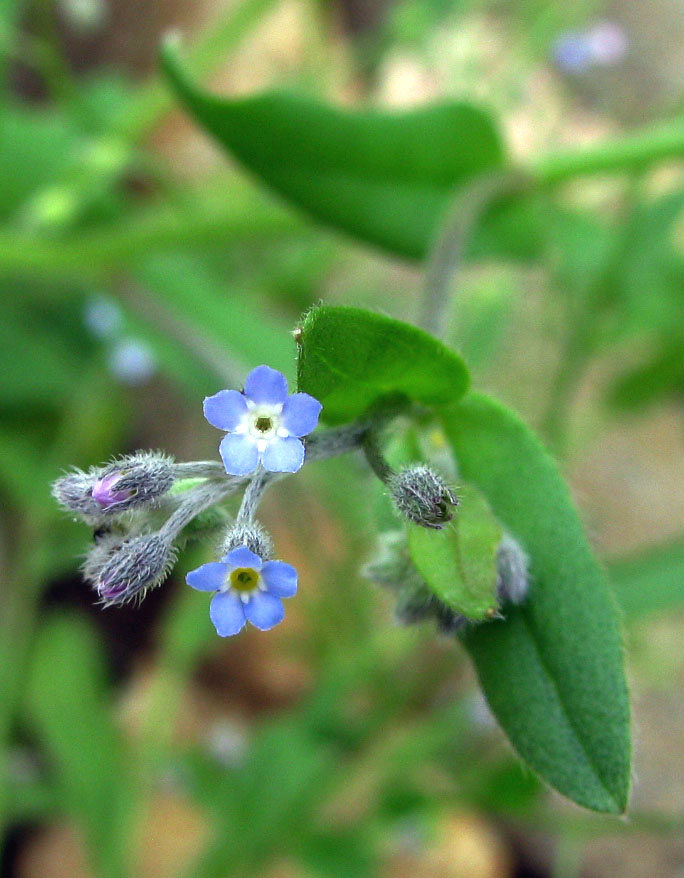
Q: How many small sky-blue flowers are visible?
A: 2